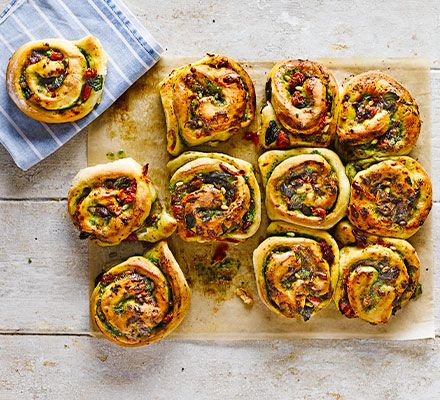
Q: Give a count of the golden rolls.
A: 11